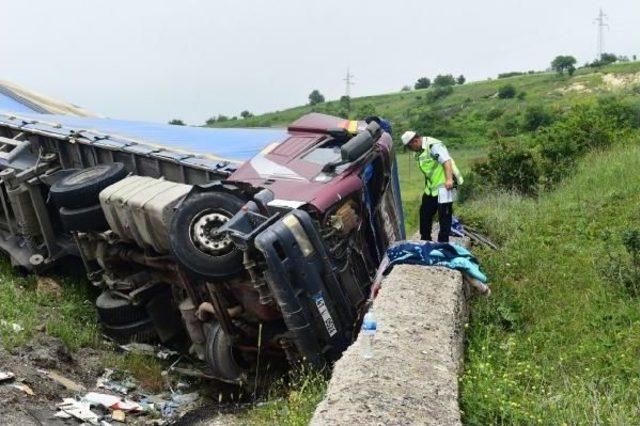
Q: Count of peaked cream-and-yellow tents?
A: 0